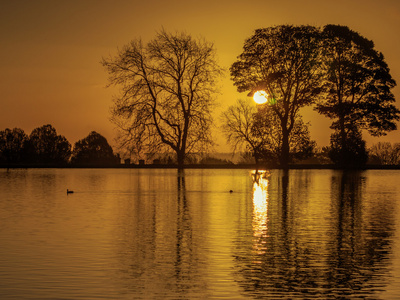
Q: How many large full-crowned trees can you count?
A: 2